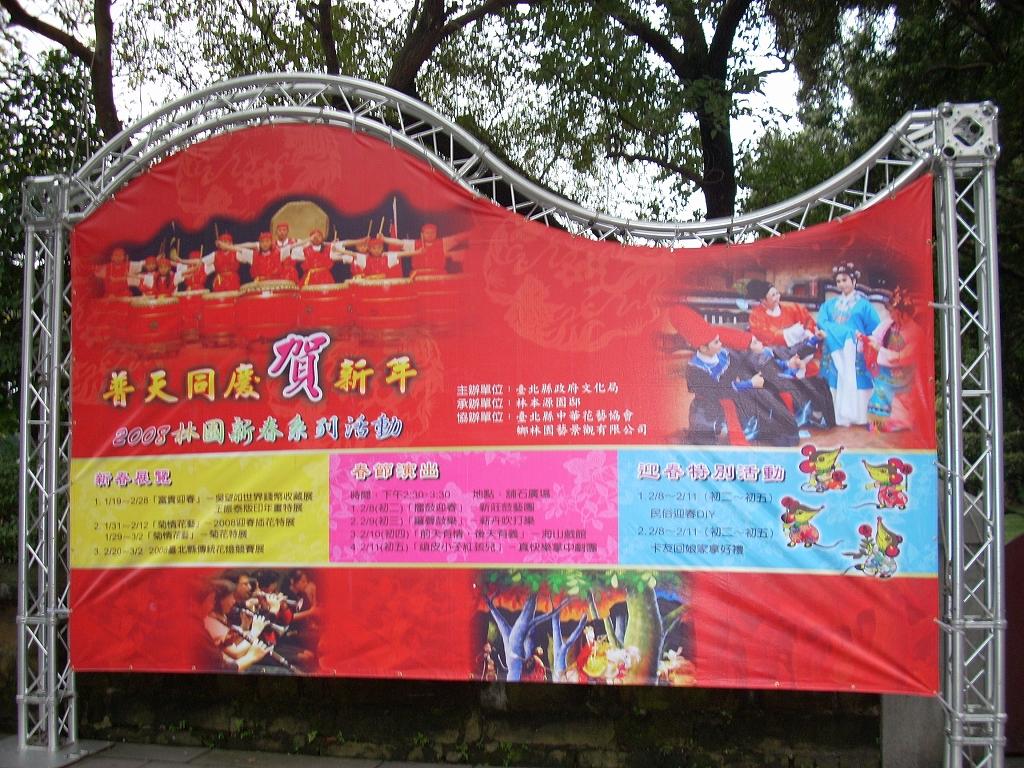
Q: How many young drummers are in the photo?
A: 11